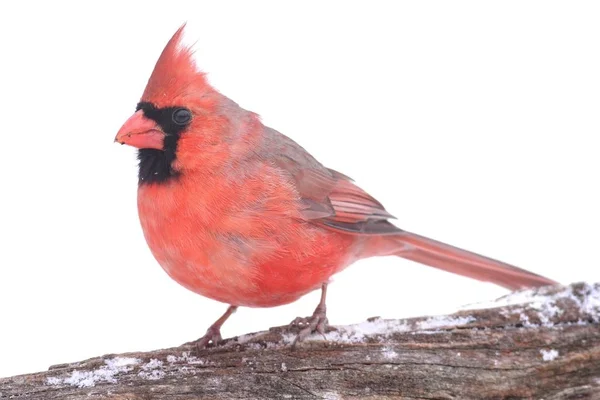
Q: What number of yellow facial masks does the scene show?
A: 0